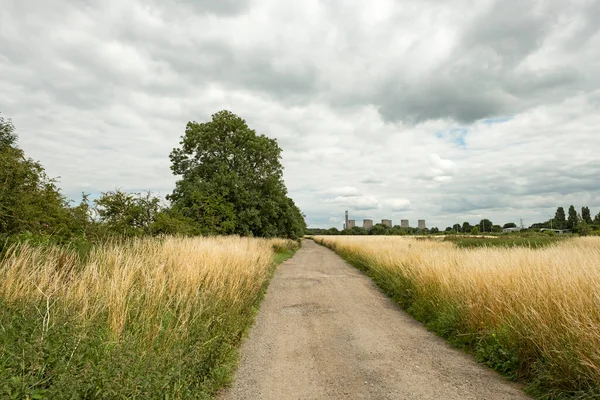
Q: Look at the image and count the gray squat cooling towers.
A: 5